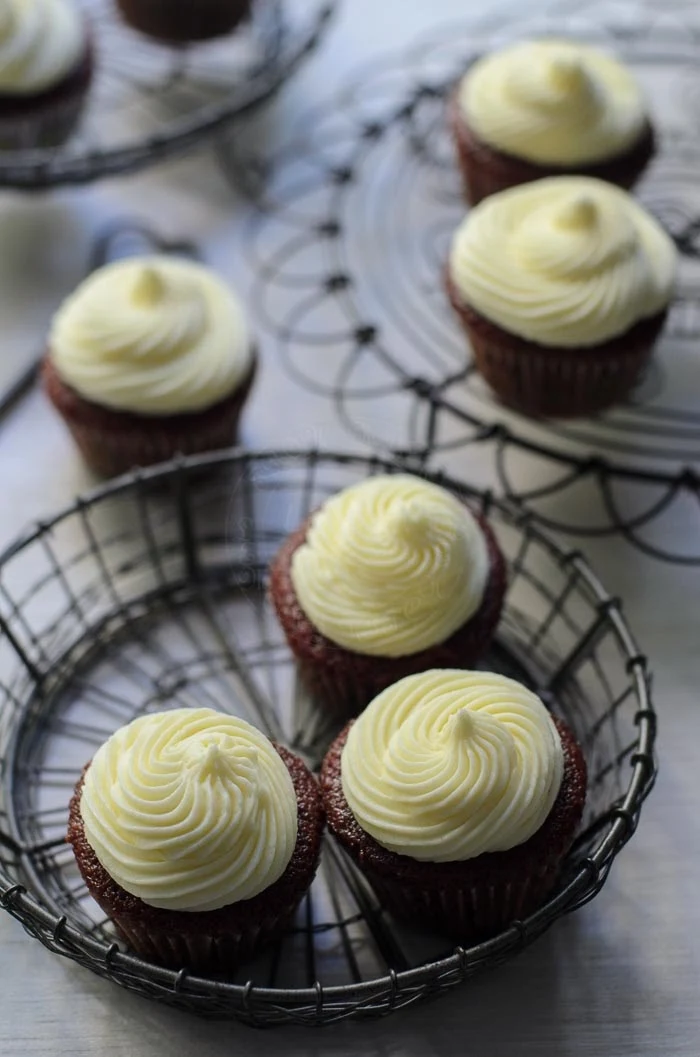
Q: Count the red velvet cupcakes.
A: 8